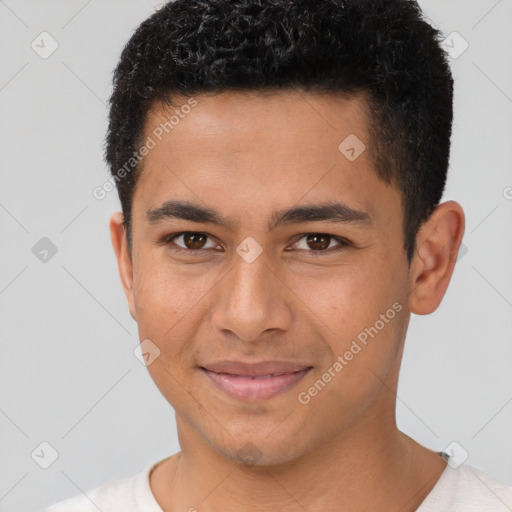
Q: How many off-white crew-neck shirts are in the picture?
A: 1